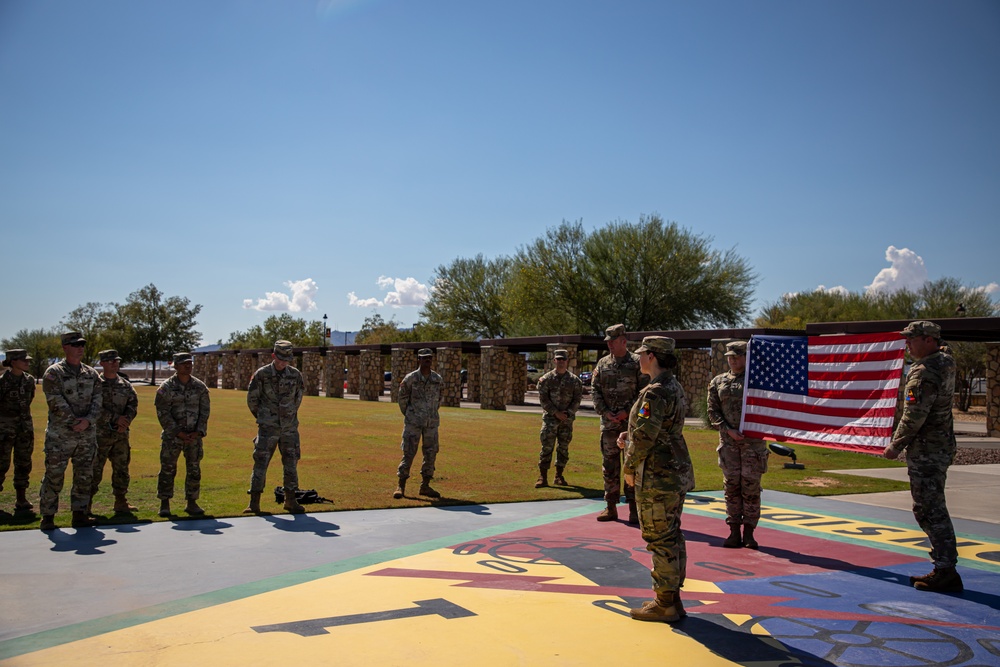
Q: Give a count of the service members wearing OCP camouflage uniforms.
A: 11